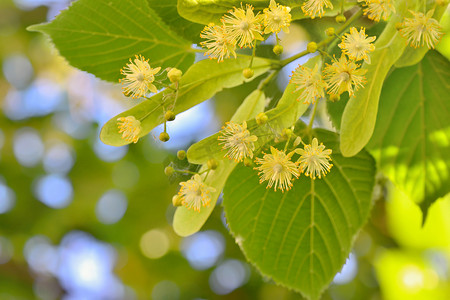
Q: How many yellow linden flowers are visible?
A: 15